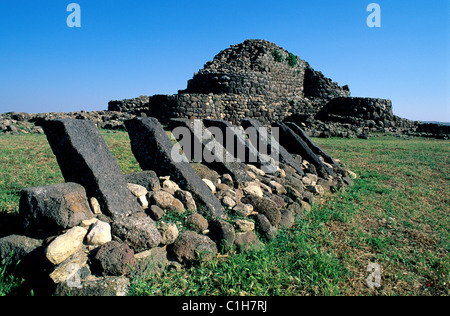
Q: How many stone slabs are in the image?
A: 7